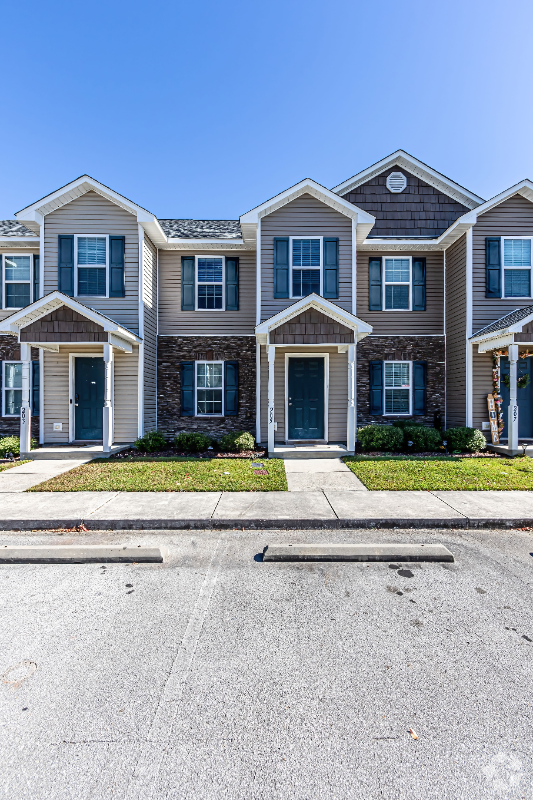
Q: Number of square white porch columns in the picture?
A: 5